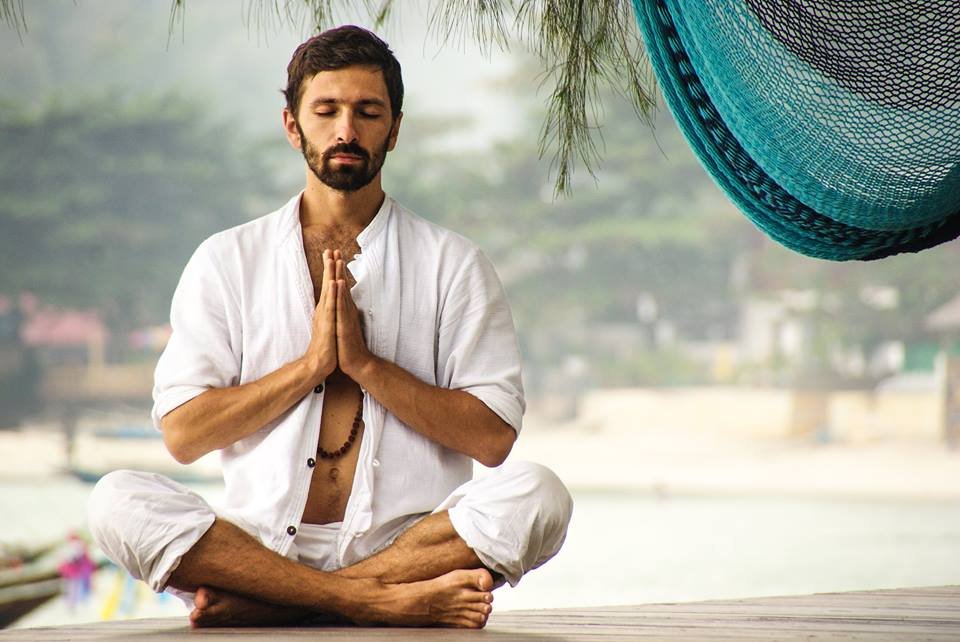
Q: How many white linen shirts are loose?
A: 1